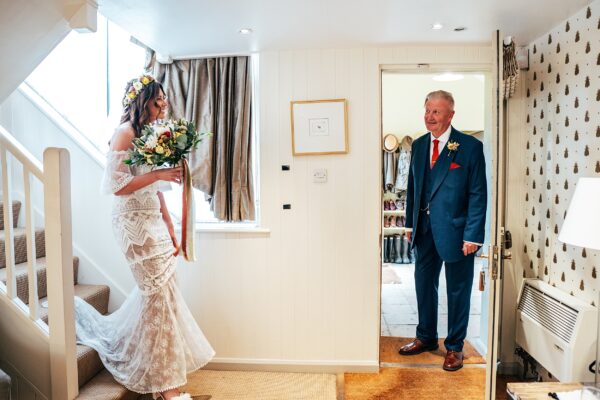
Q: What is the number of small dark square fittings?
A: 2